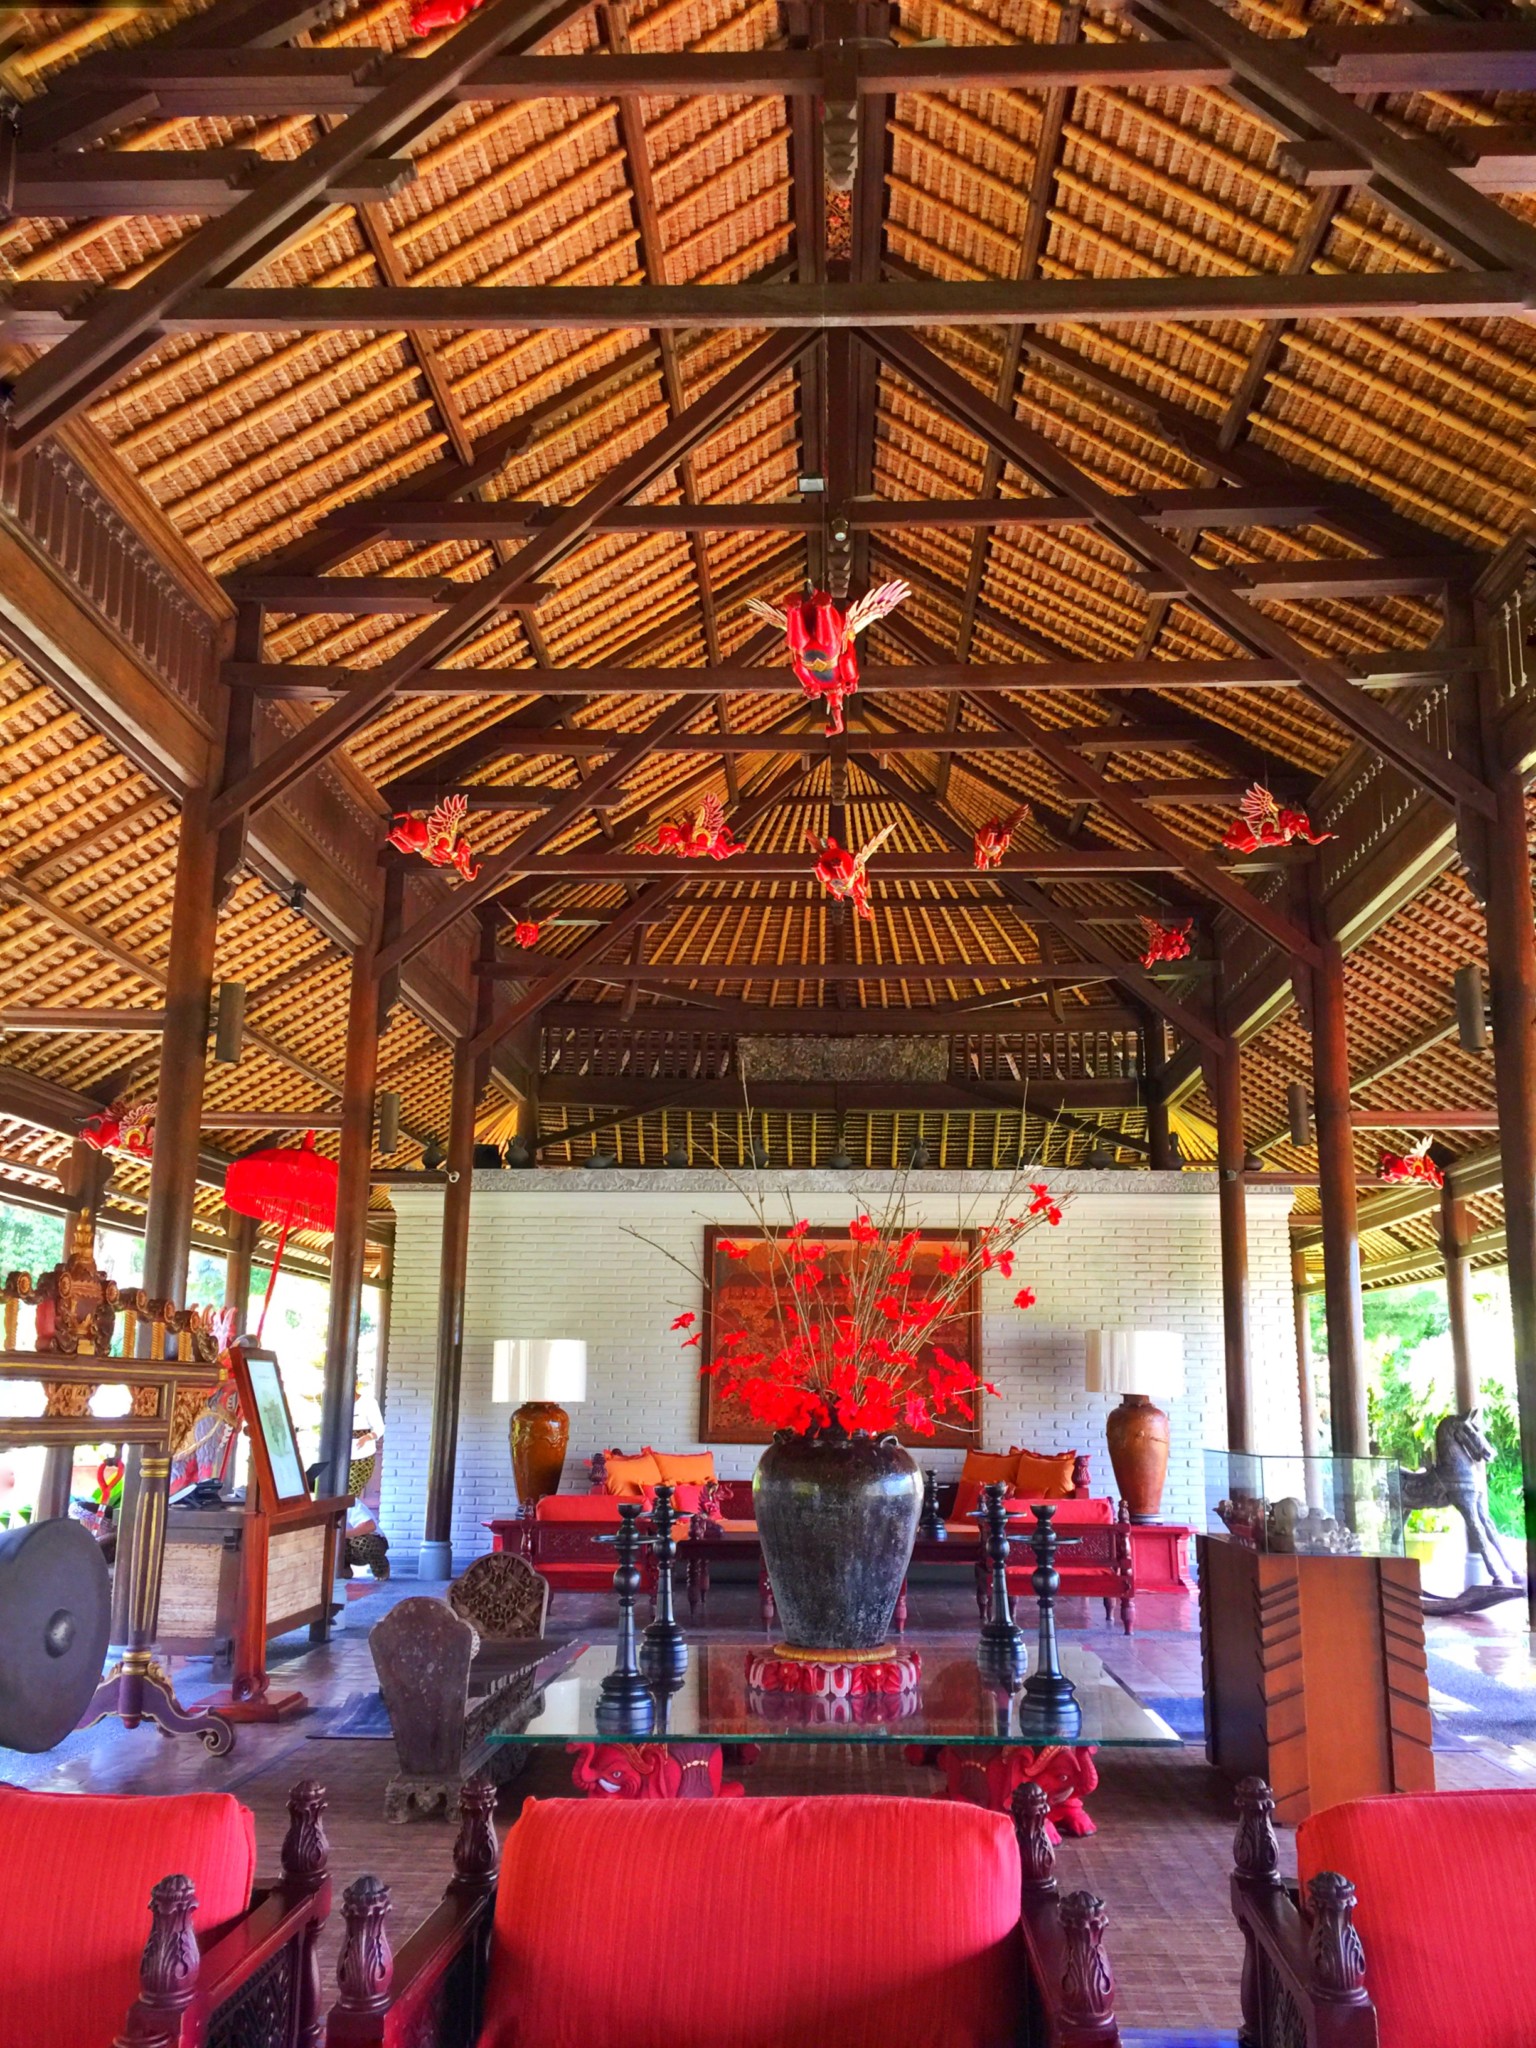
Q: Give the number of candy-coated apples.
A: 0